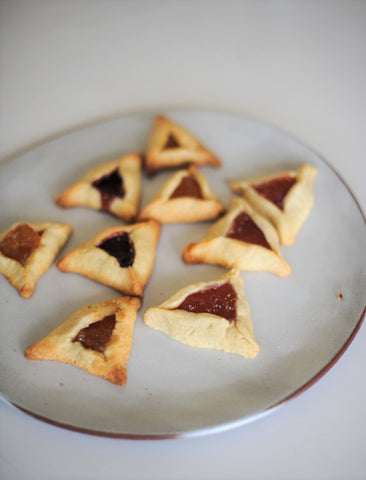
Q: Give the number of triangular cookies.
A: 9